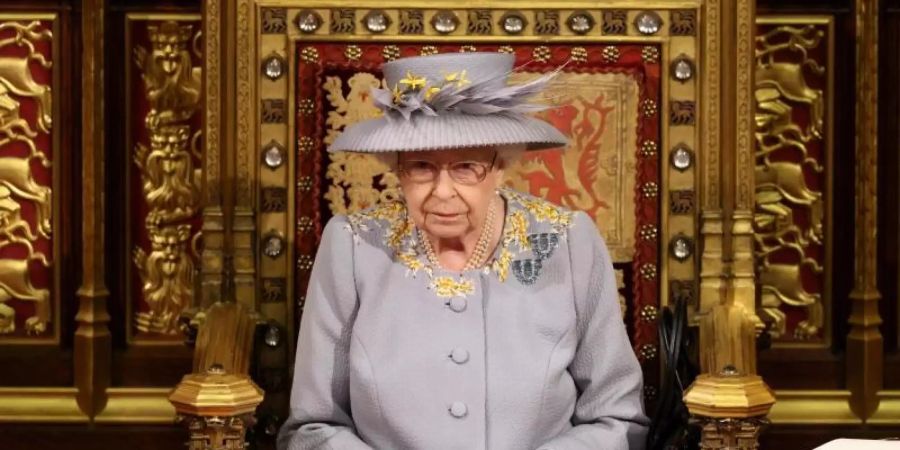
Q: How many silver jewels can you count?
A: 13